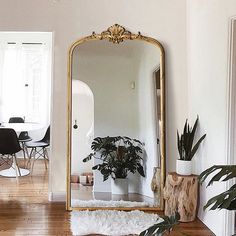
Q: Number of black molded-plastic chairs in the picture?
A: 3